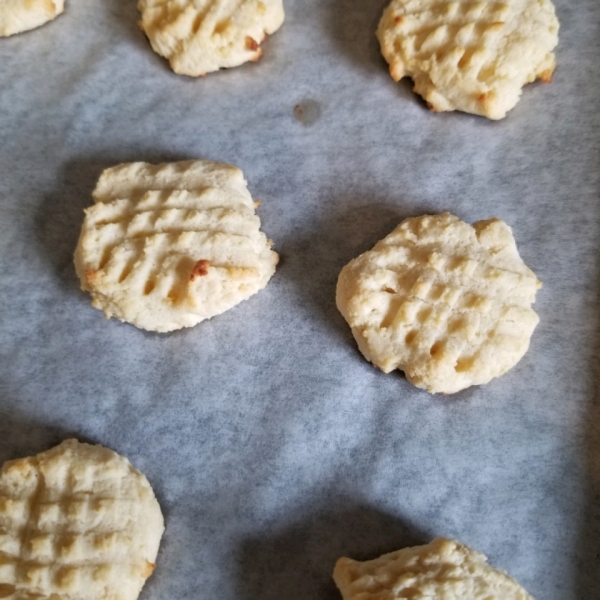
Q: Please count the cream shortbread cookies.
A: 7